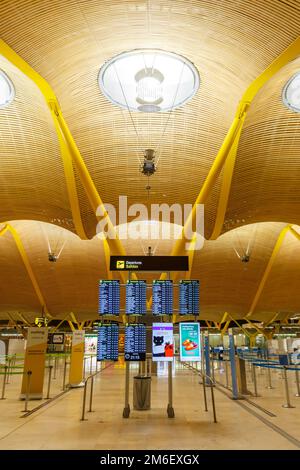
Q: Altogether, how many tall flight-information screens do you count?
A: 6